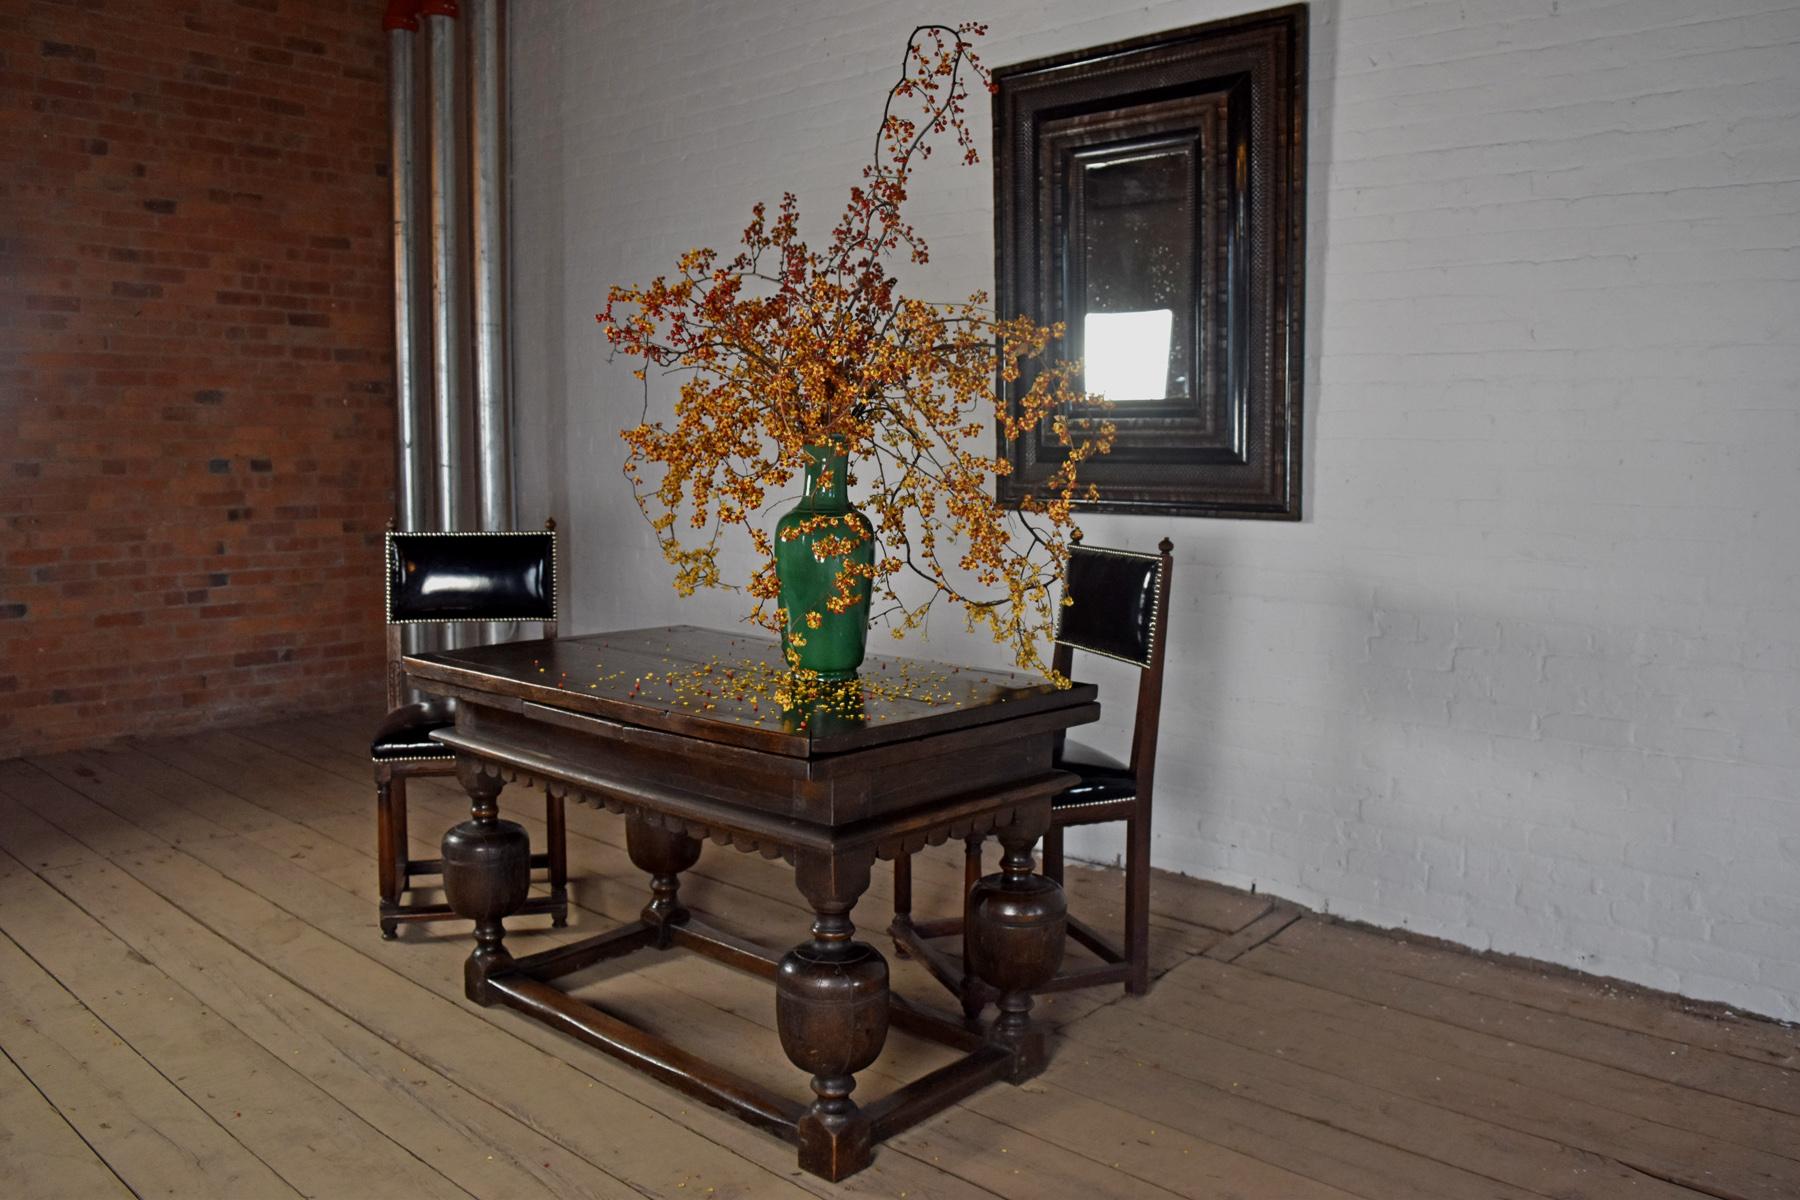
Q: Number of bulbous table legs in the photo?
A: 4